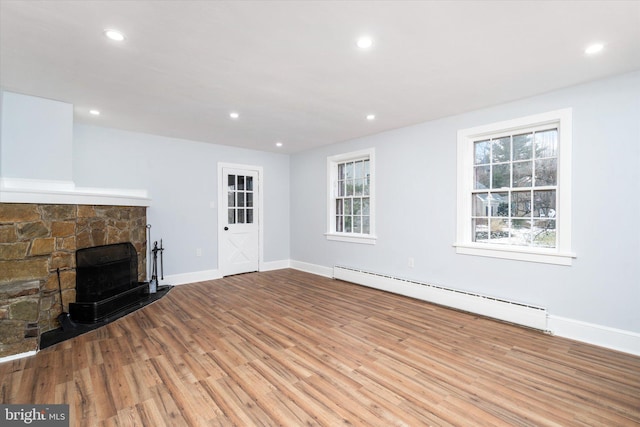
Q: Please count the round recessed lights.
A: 7